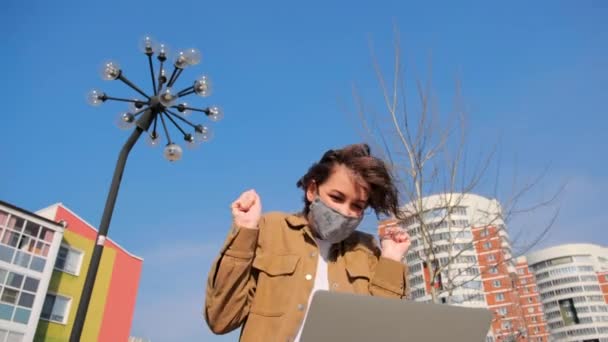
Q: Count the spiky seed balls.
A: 0